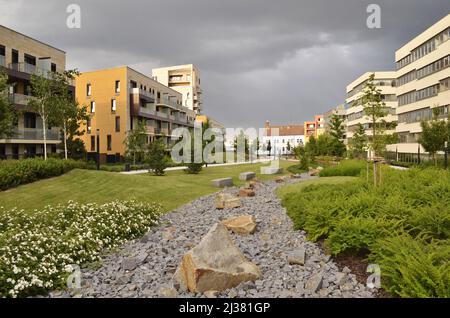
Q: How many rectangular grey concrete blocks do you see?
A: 3